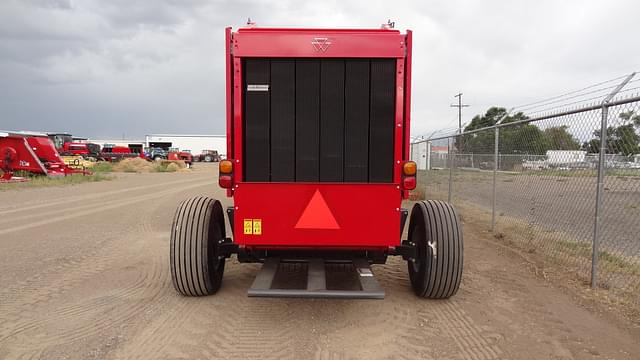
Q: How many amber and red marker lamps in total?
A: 4